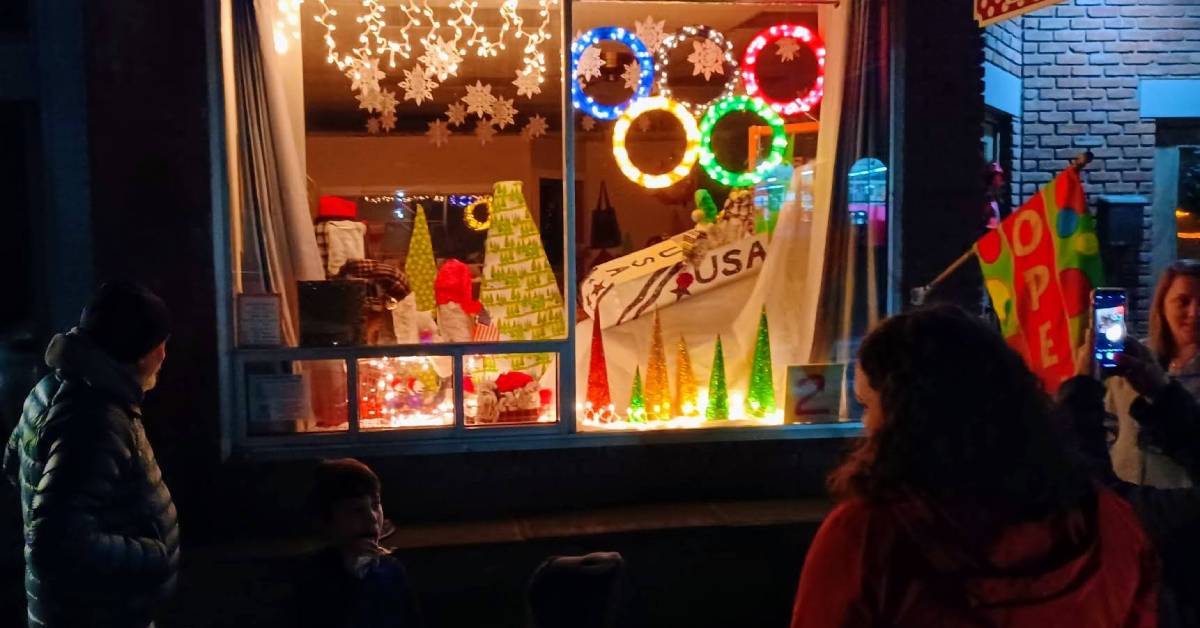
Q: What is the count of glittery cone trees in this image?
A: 6